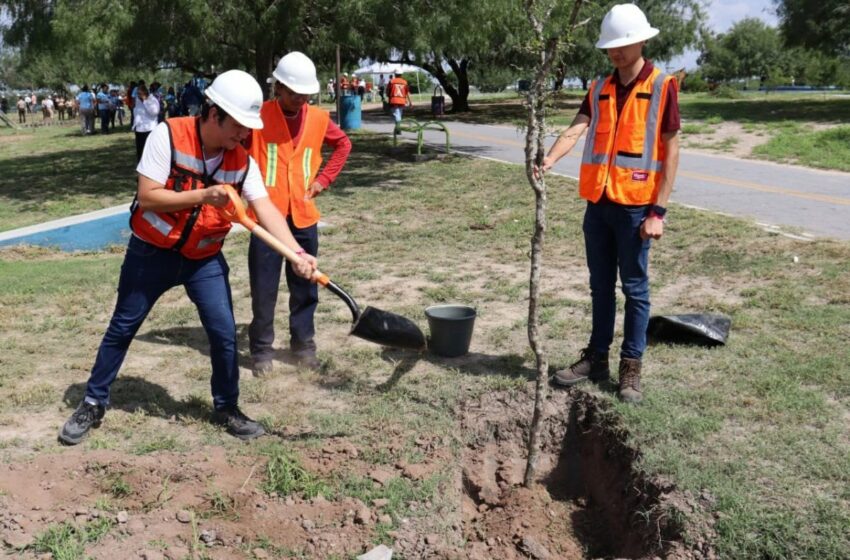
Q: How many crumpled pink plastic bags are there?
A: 0